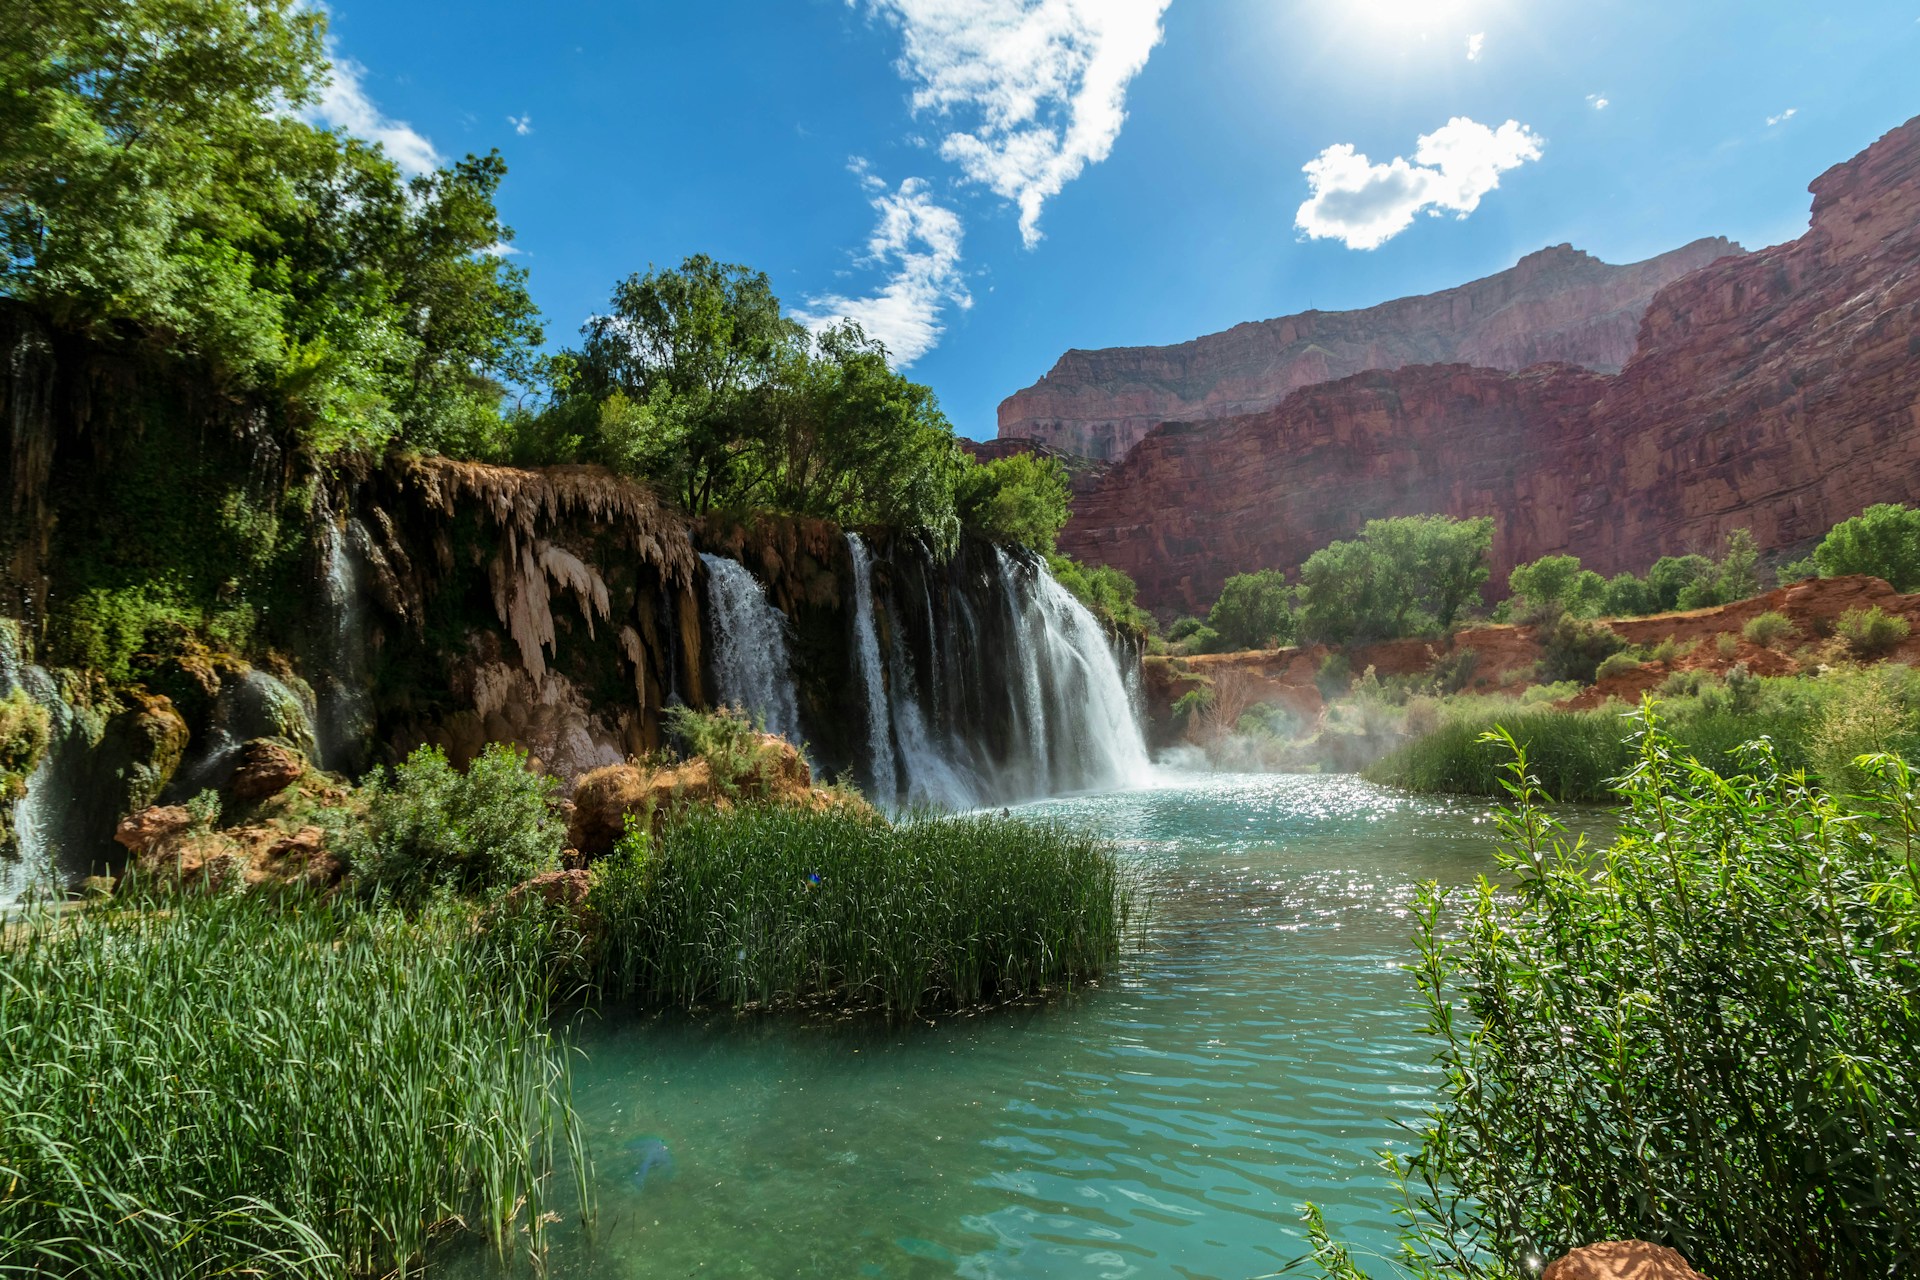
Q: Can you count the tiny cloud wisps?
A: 4